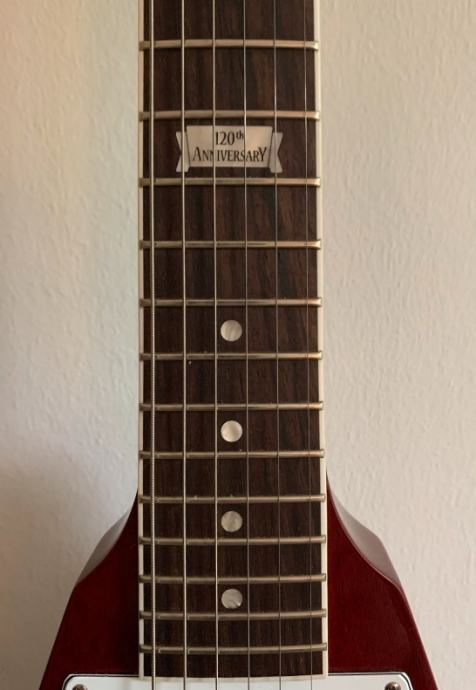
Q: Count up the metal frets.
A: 13